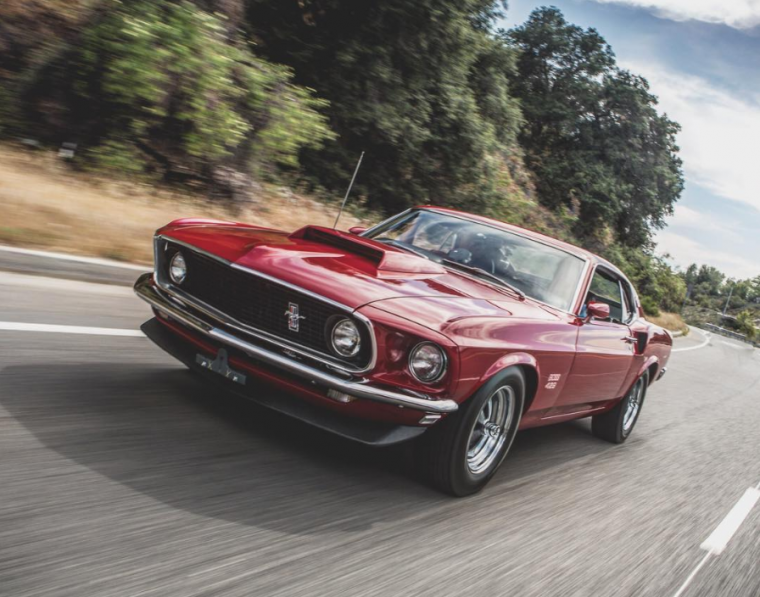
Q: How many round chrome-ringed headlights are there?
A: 3